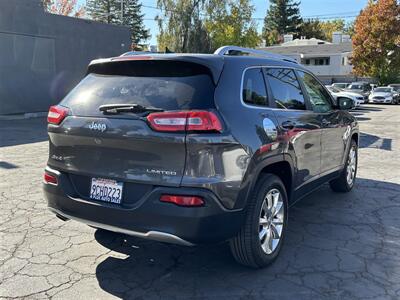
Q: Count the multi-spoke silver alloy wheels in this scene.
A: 2